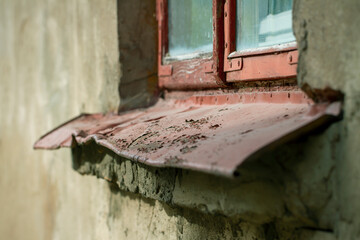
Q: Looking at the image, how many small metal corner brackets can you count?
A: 4